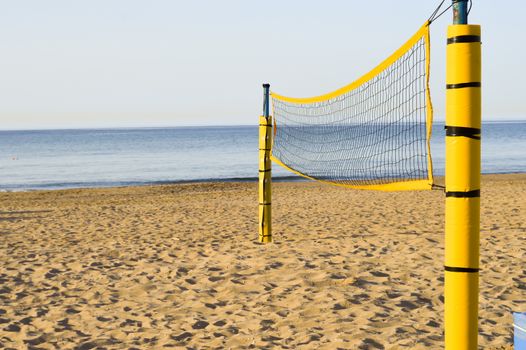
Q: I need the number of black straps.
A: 10